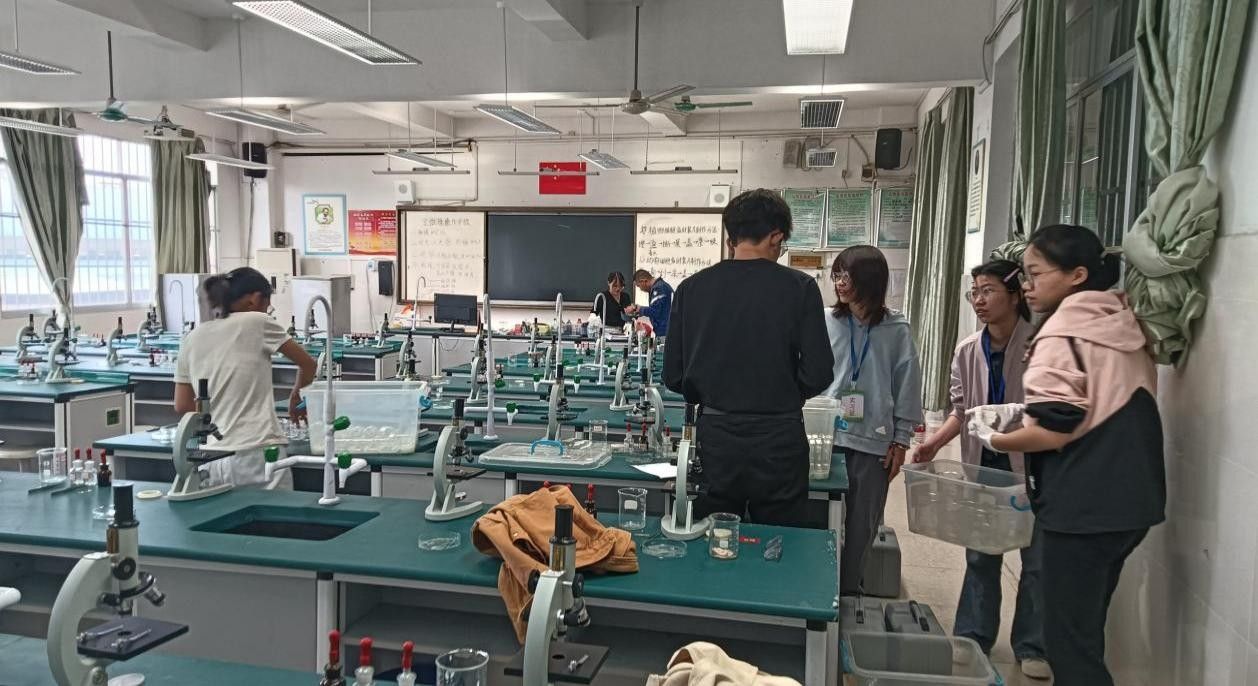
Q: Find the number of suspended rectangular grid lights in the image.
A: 11